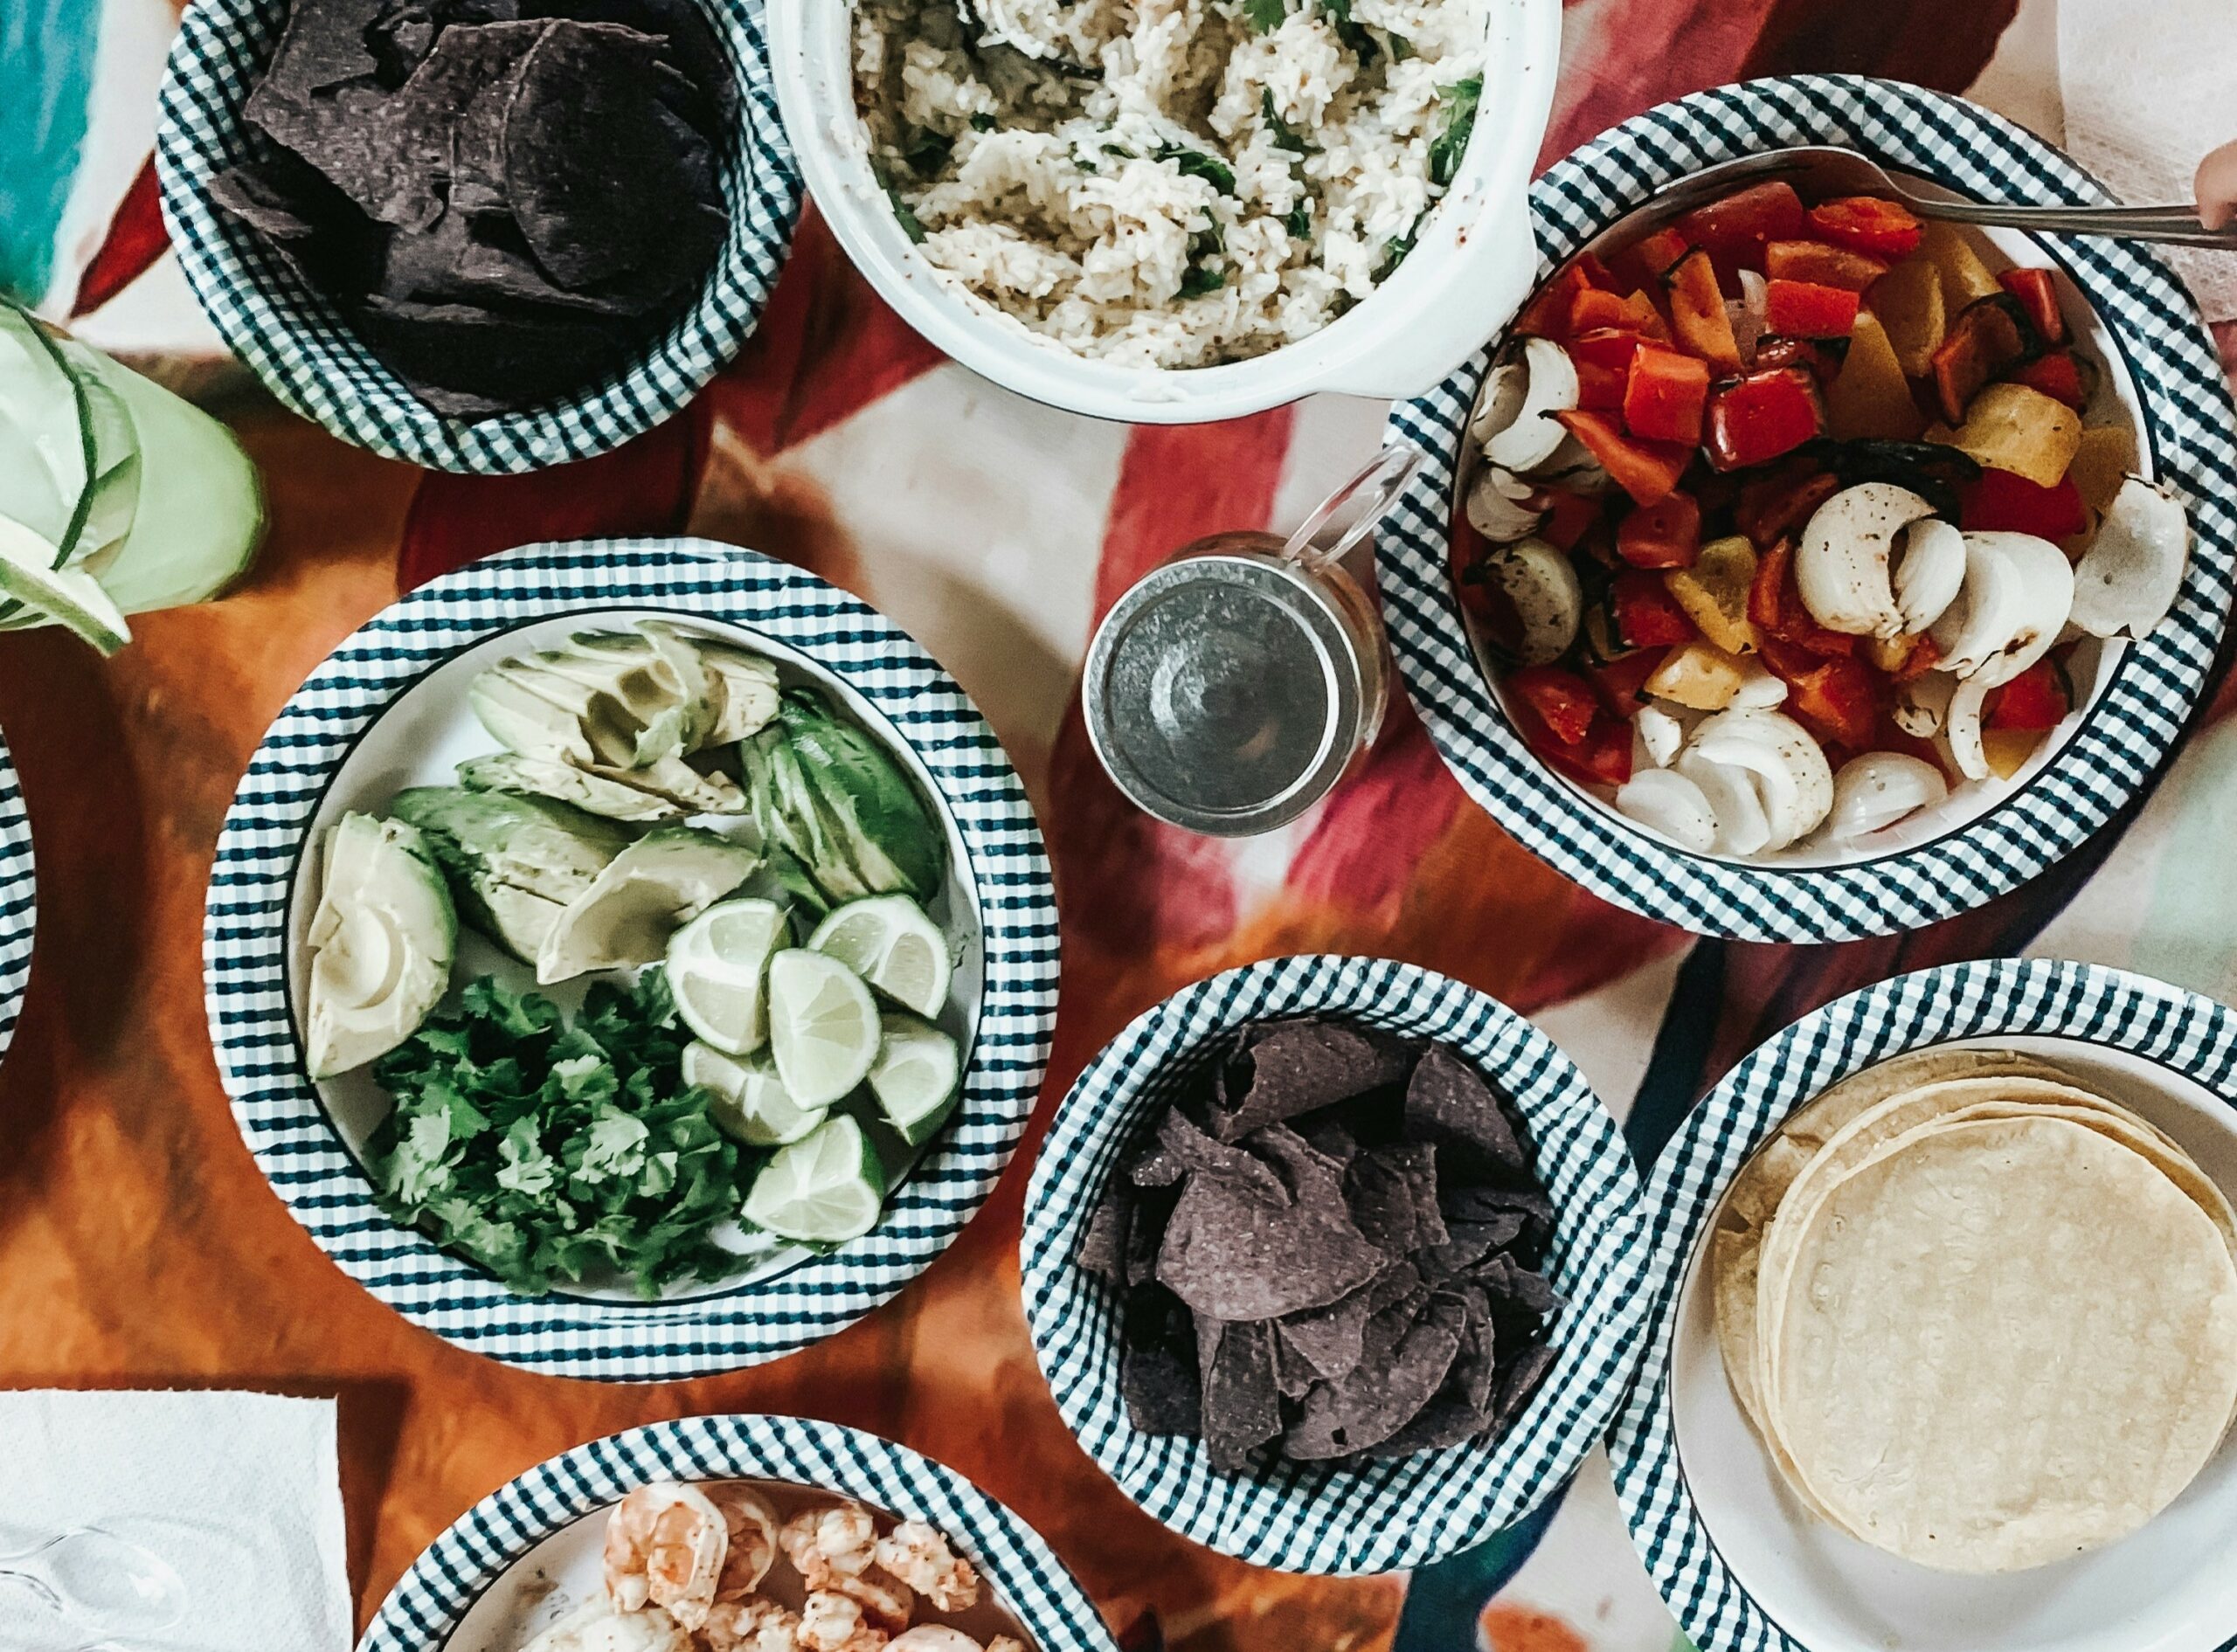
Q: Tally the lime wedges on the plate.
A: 6